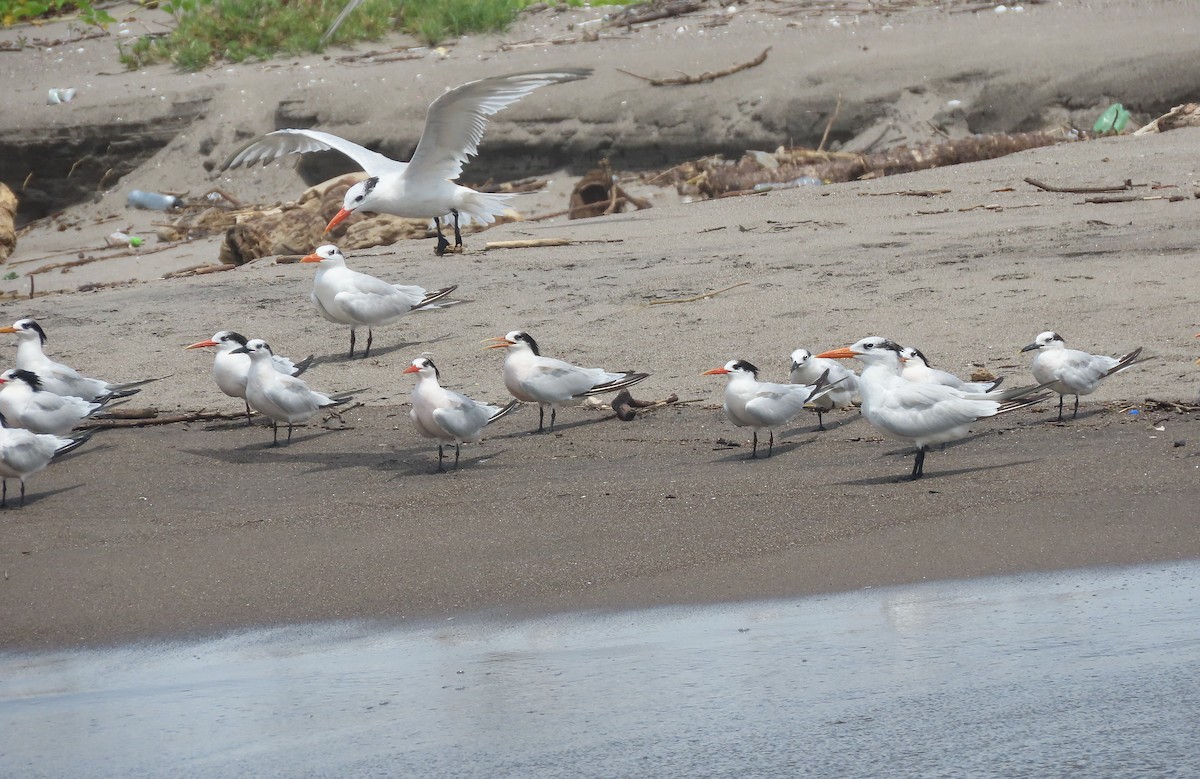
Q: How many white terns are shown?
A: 14